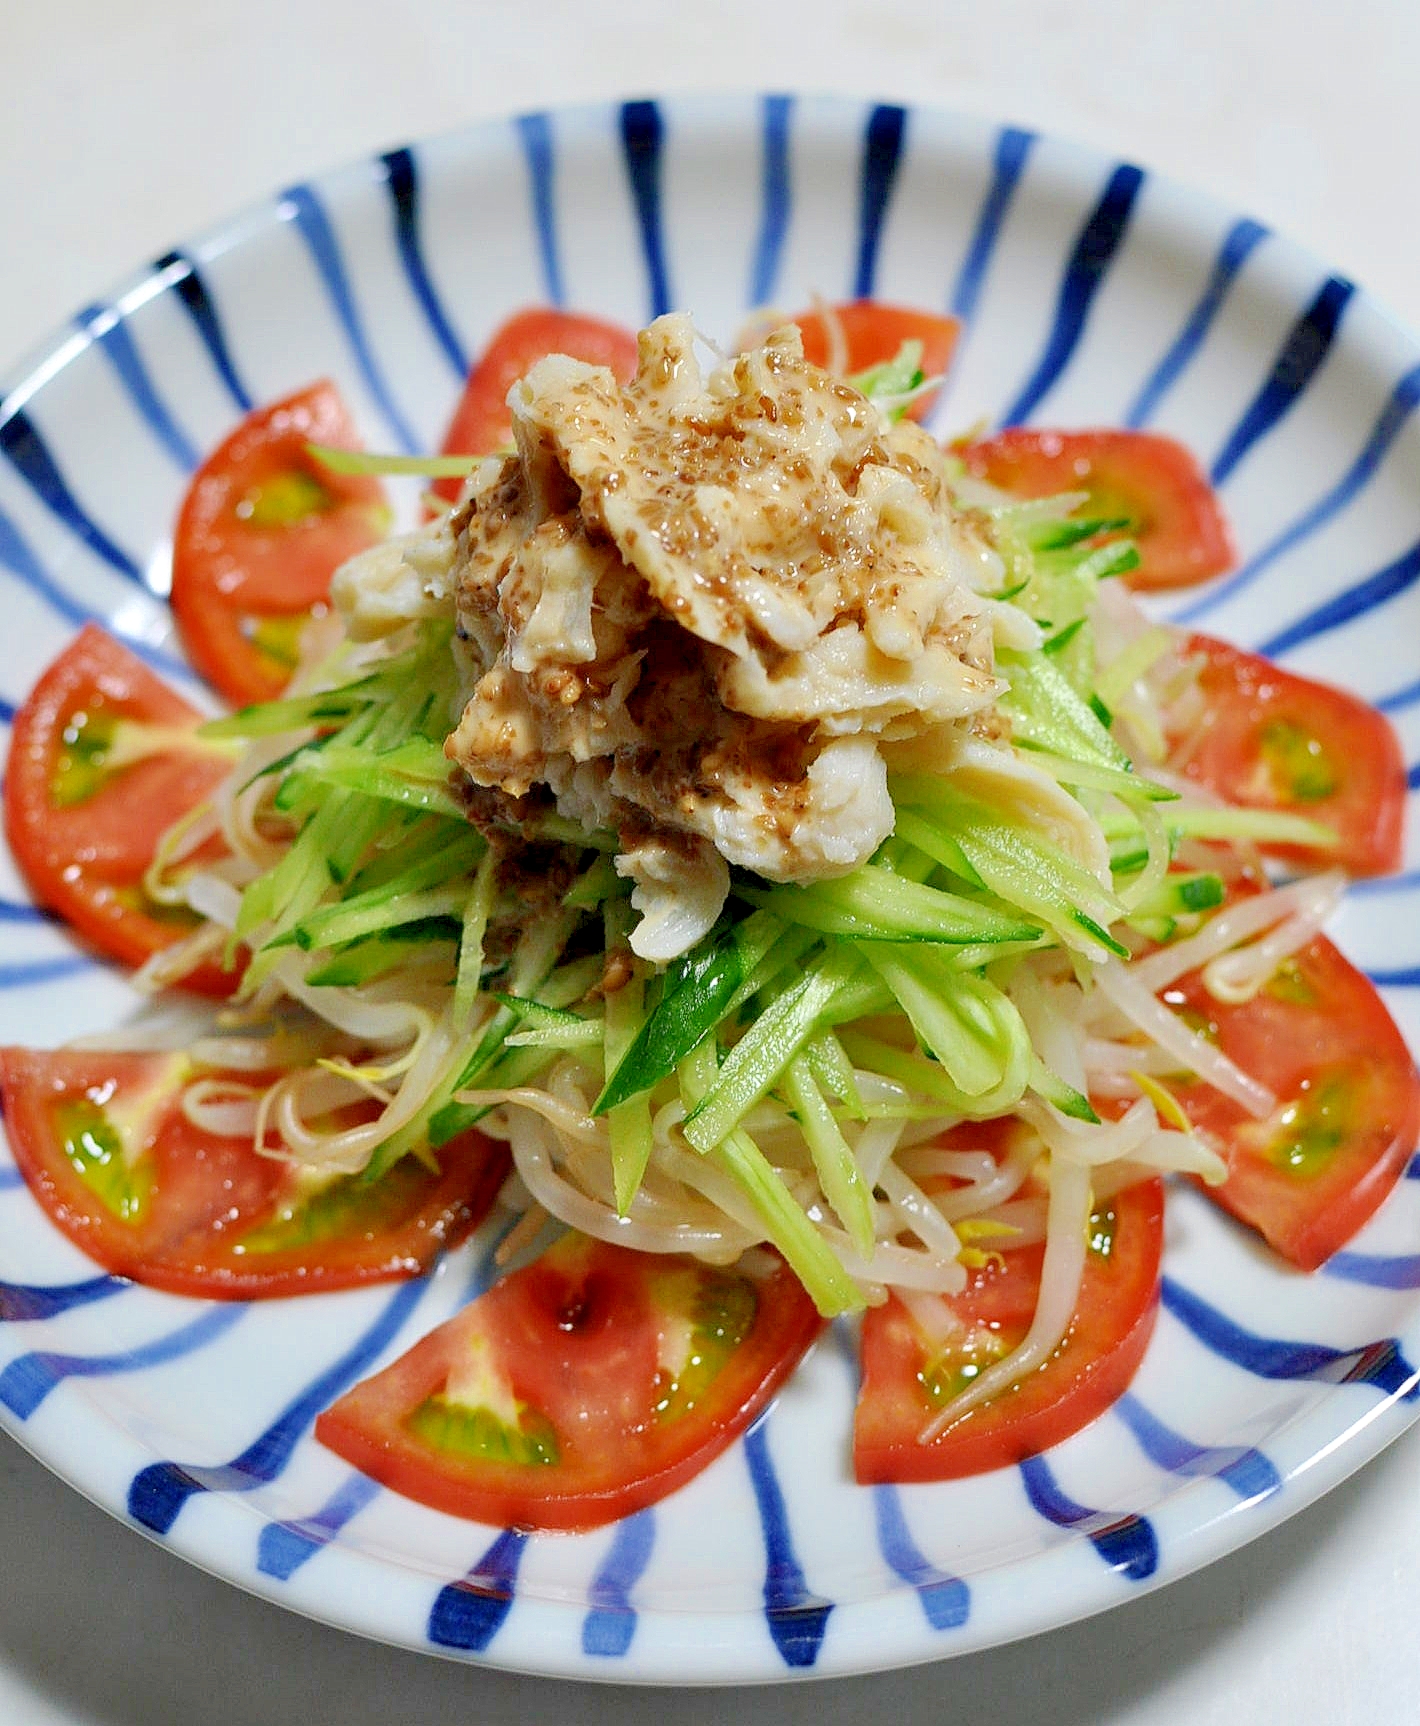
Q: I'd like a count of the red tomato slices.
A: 10